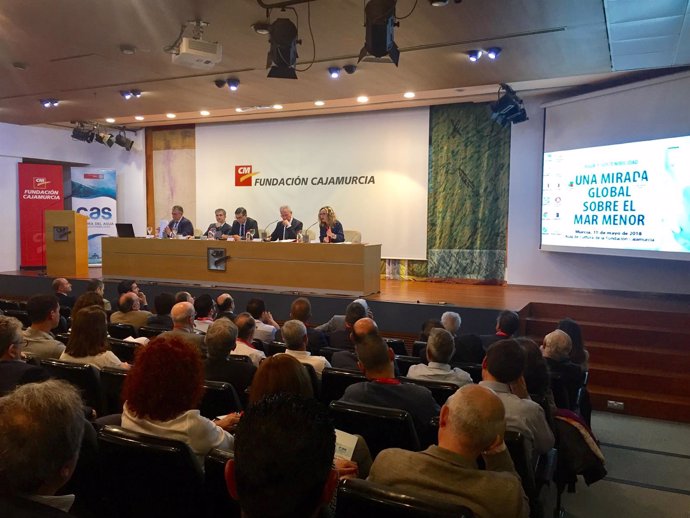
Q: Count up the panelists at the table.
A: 5